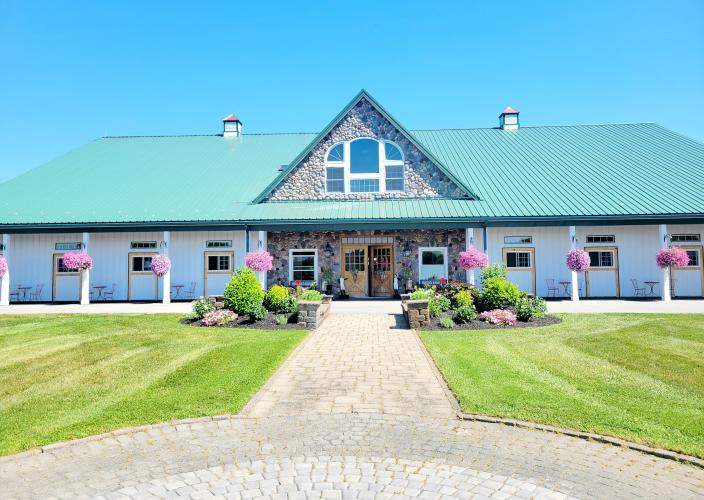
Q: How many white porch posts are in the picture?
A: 7